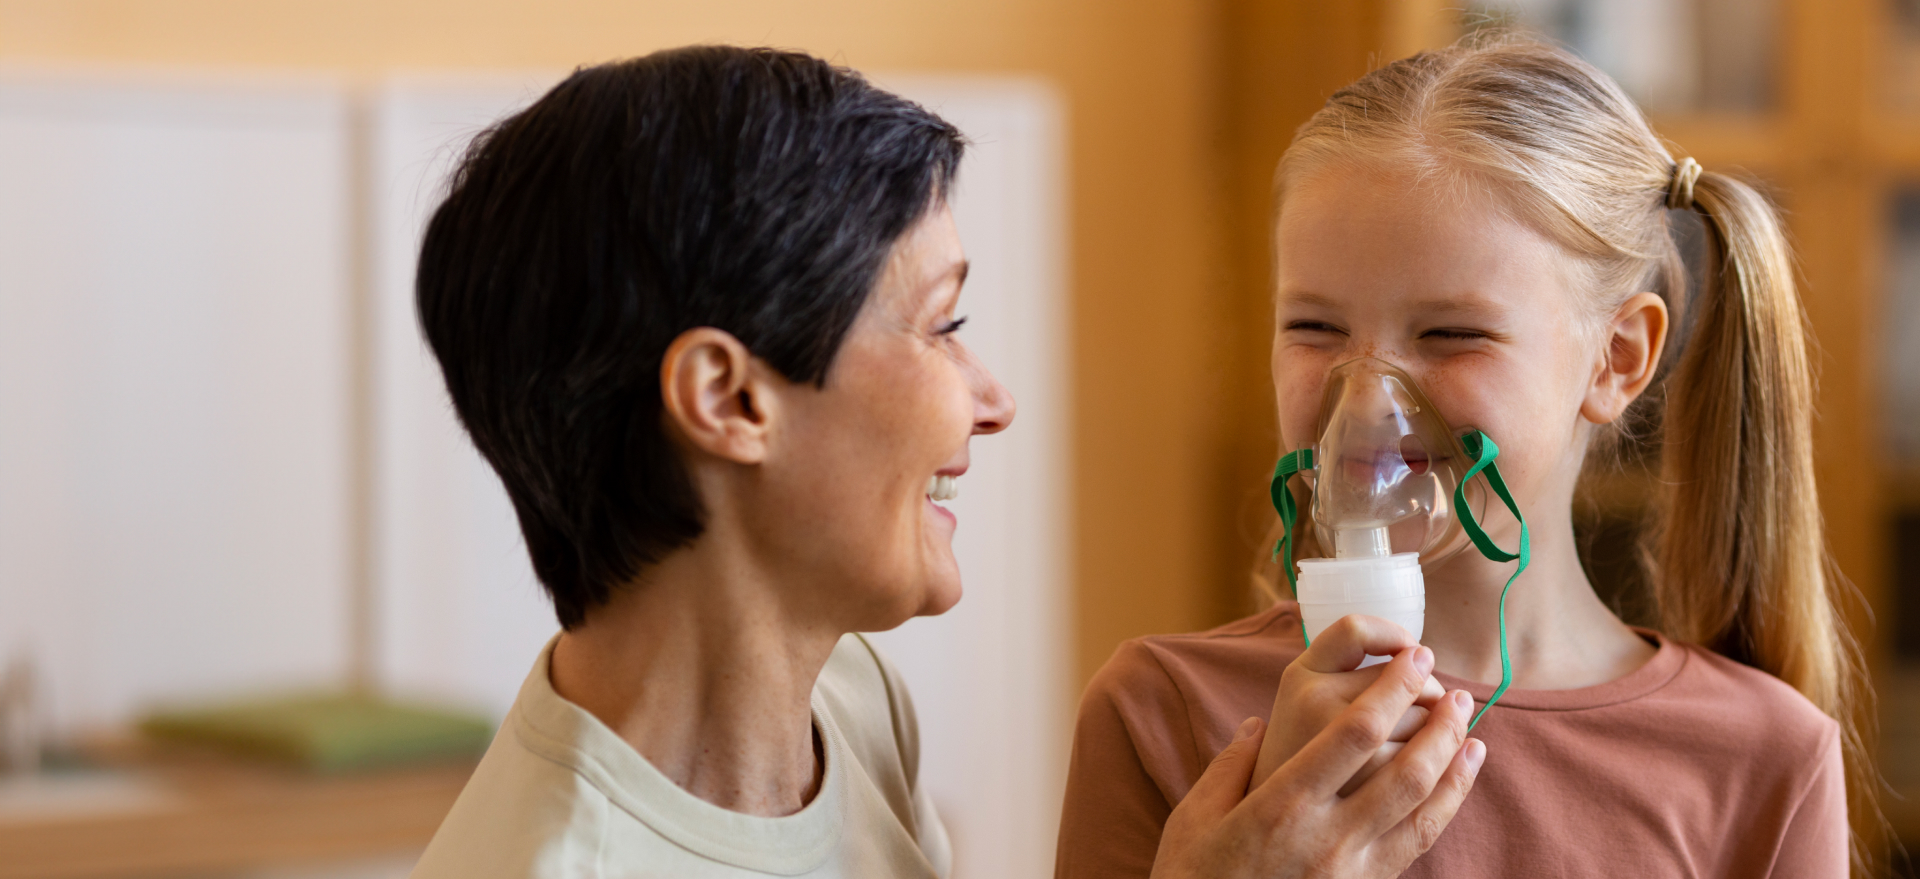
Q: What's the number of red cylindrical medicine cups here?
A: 0